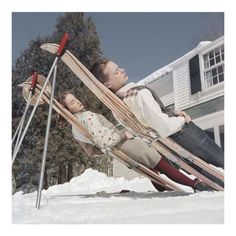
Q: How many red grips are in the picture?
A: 2